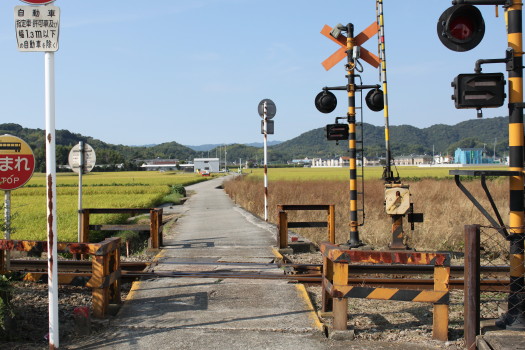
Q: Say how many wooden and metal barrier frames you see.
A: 4